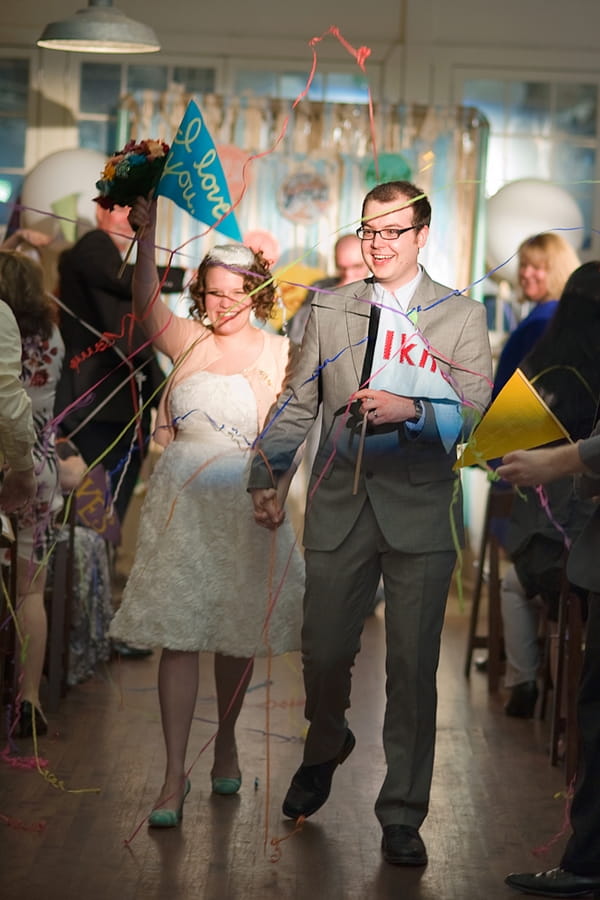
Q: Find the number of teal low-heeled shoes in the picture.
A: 2